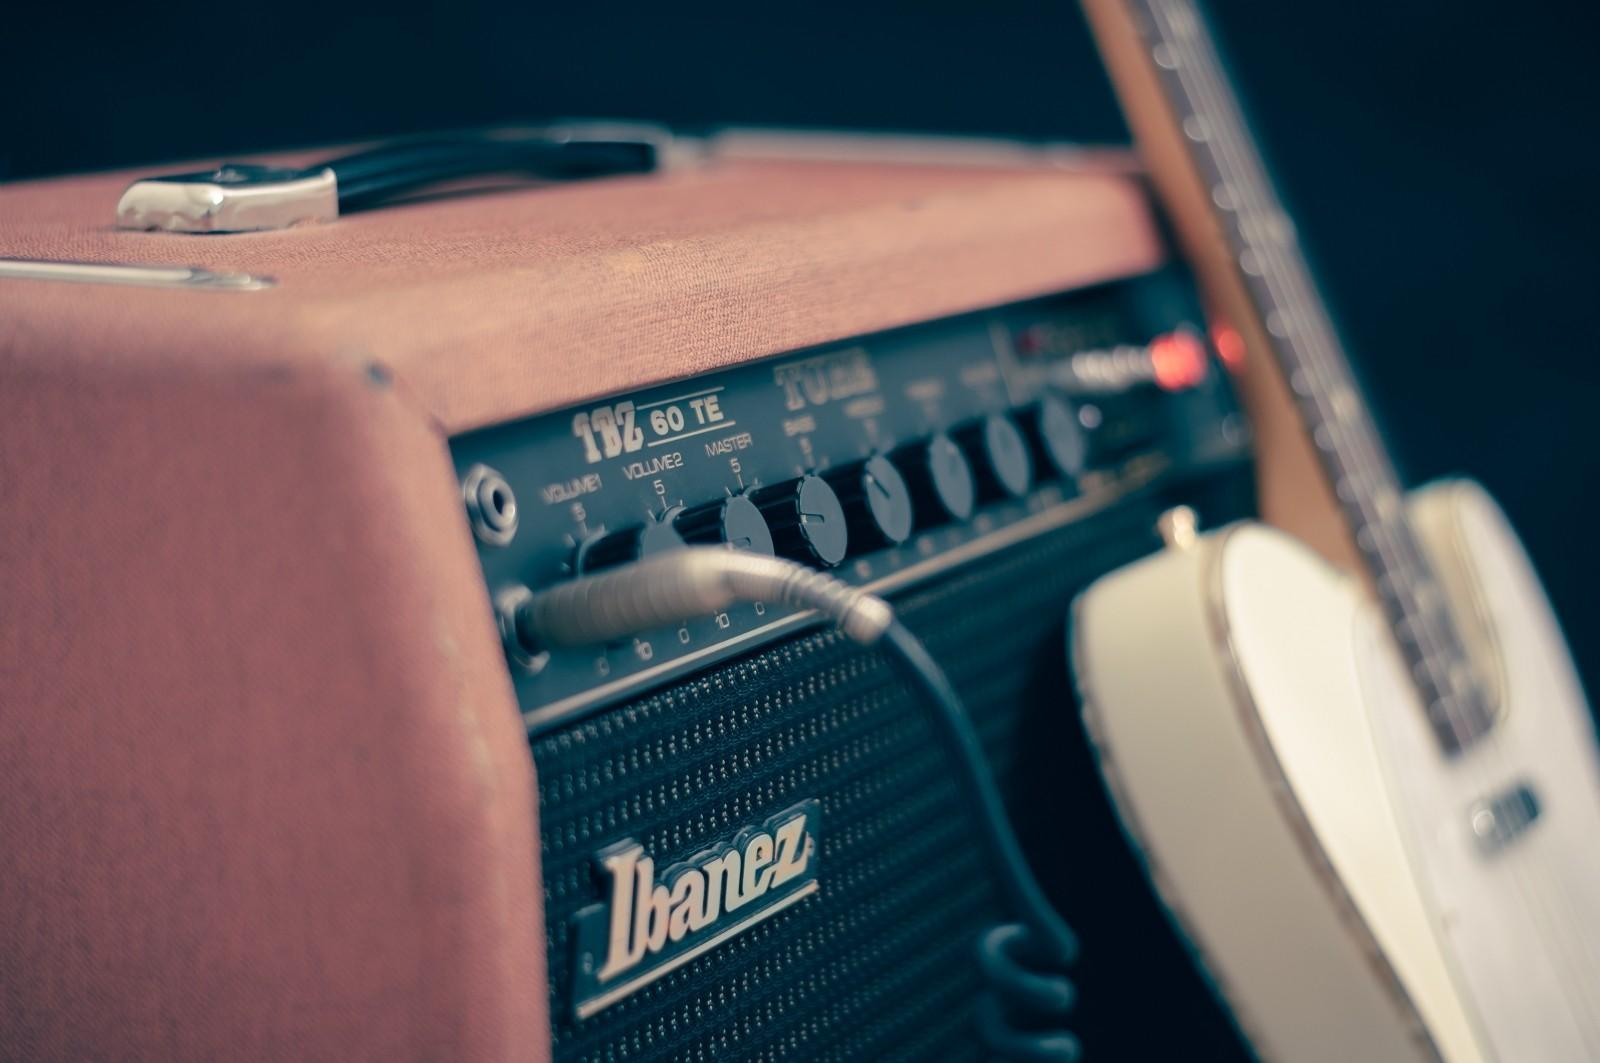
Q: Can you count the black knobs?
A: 7